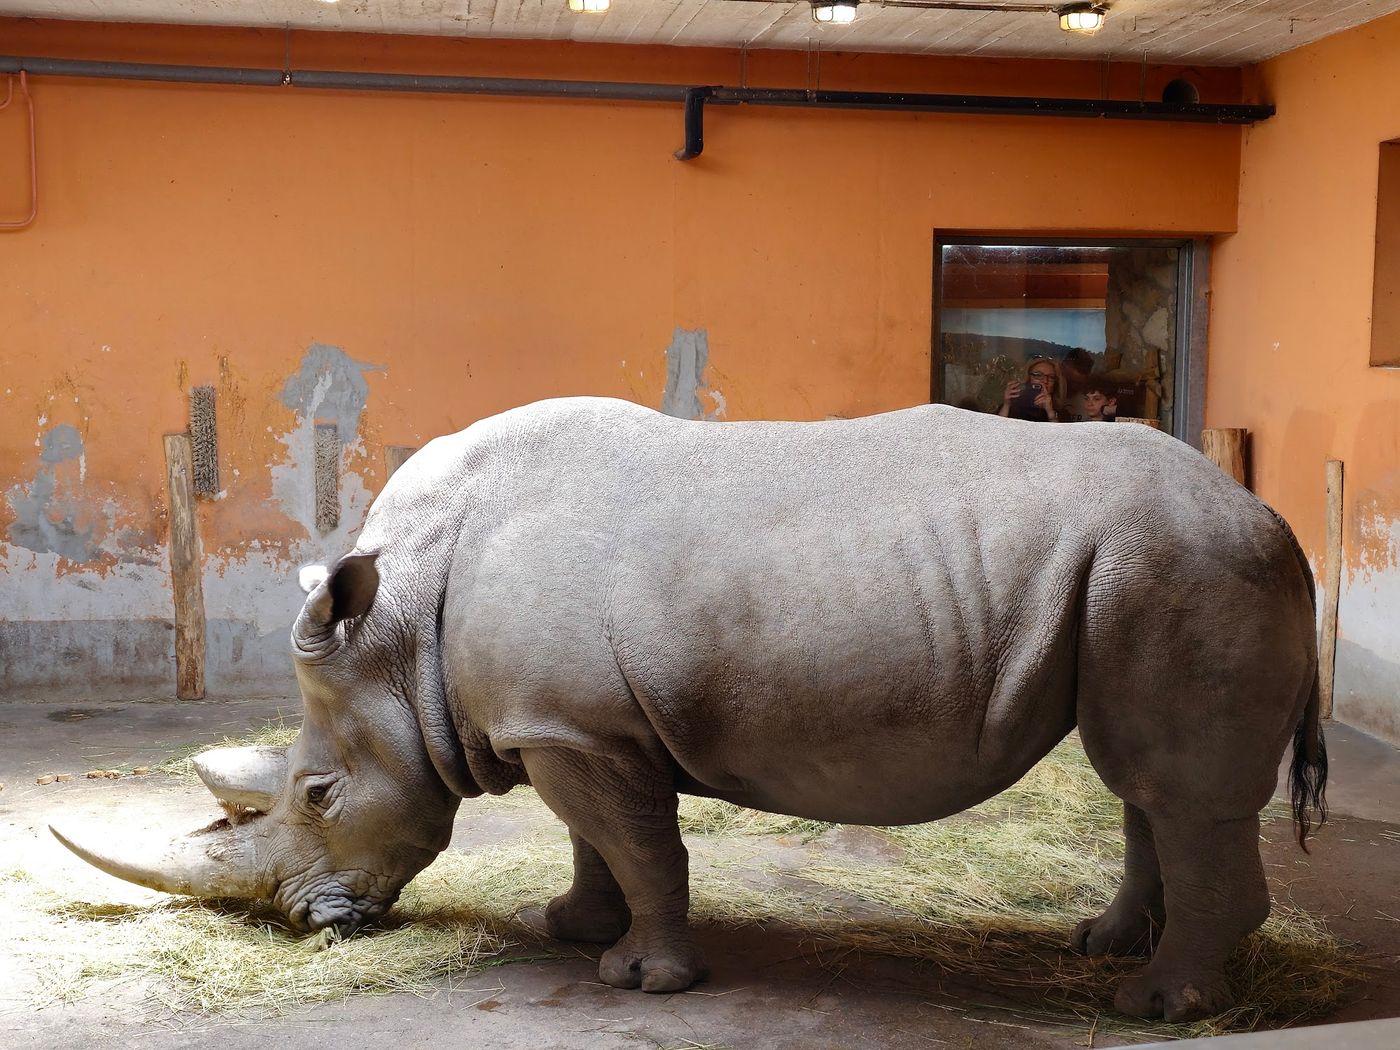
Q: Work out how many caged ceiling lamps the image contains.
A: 3